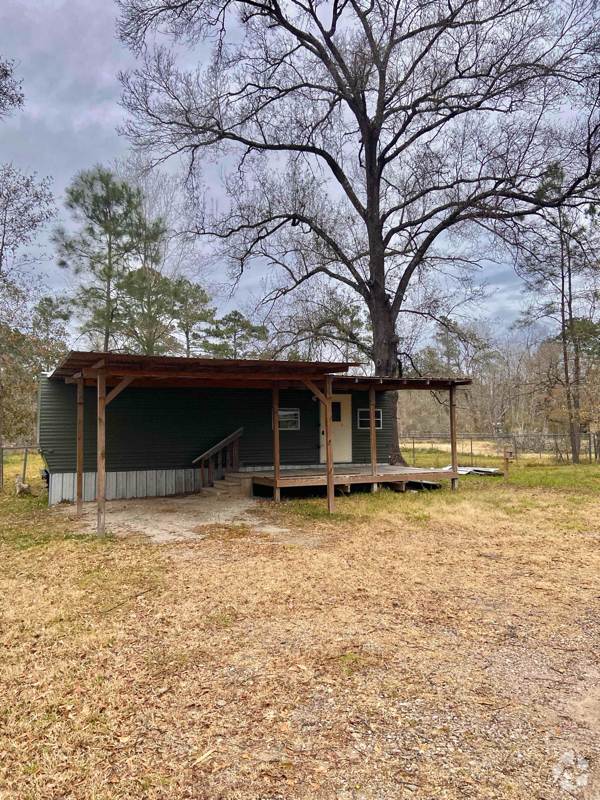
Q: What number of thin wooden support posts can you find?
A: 6